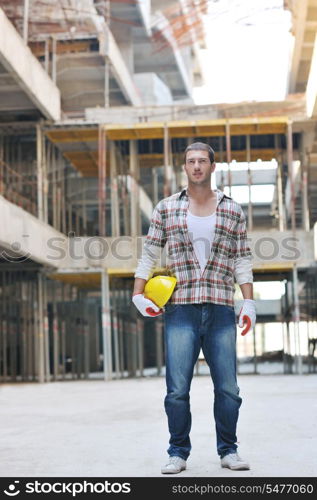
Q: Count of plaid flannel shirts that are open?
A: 1